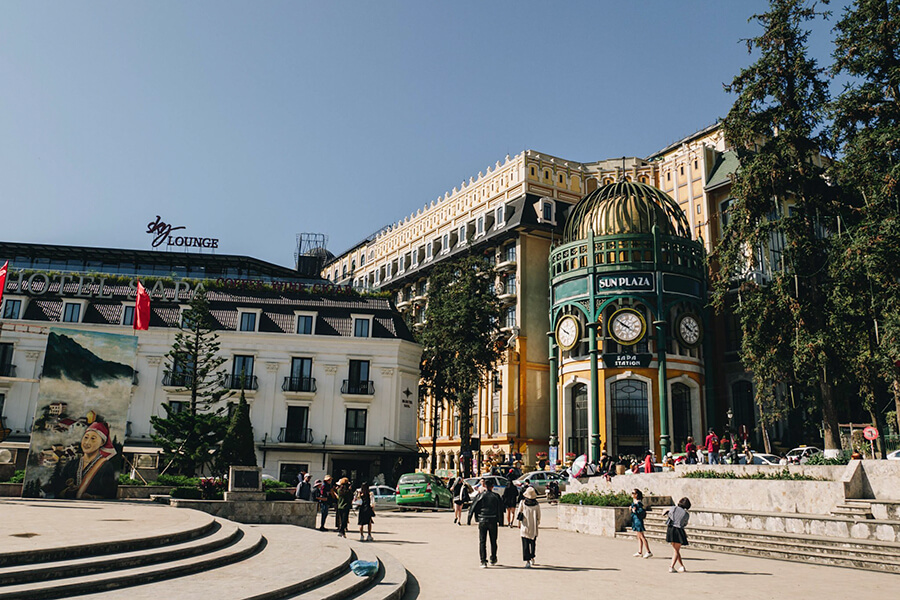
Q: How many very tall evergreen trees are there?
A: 2